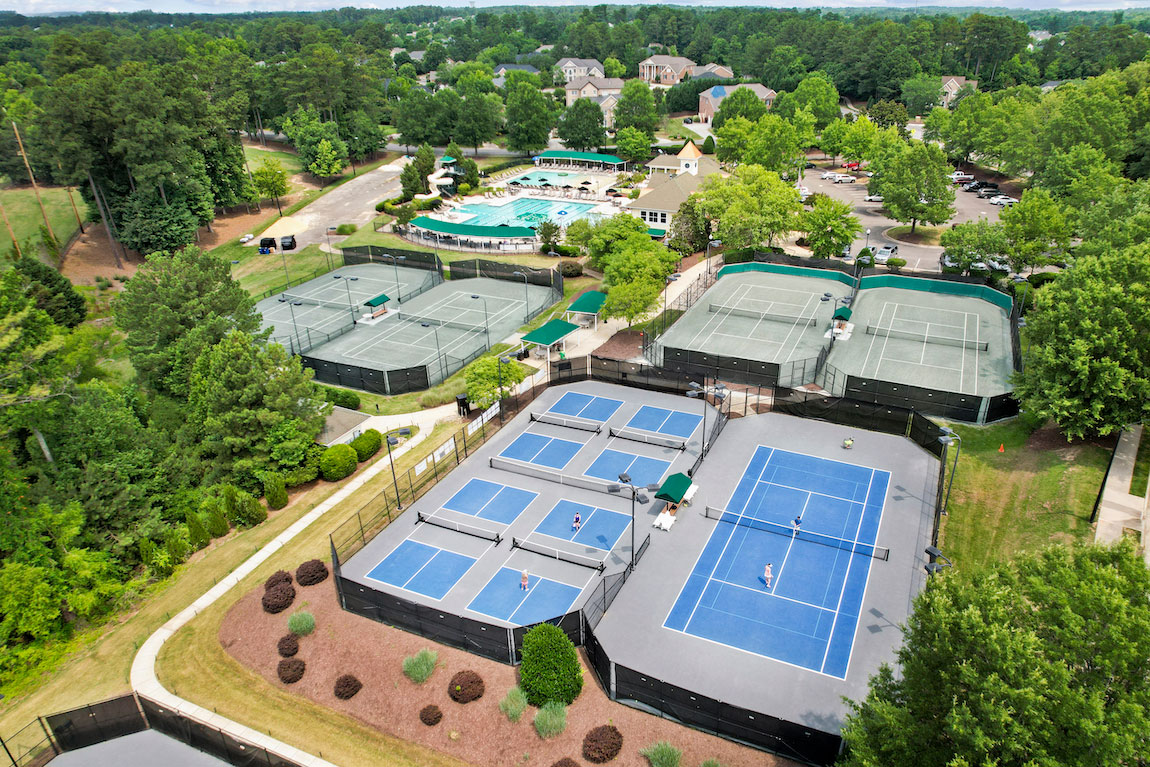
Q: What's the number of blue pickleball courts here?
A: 4